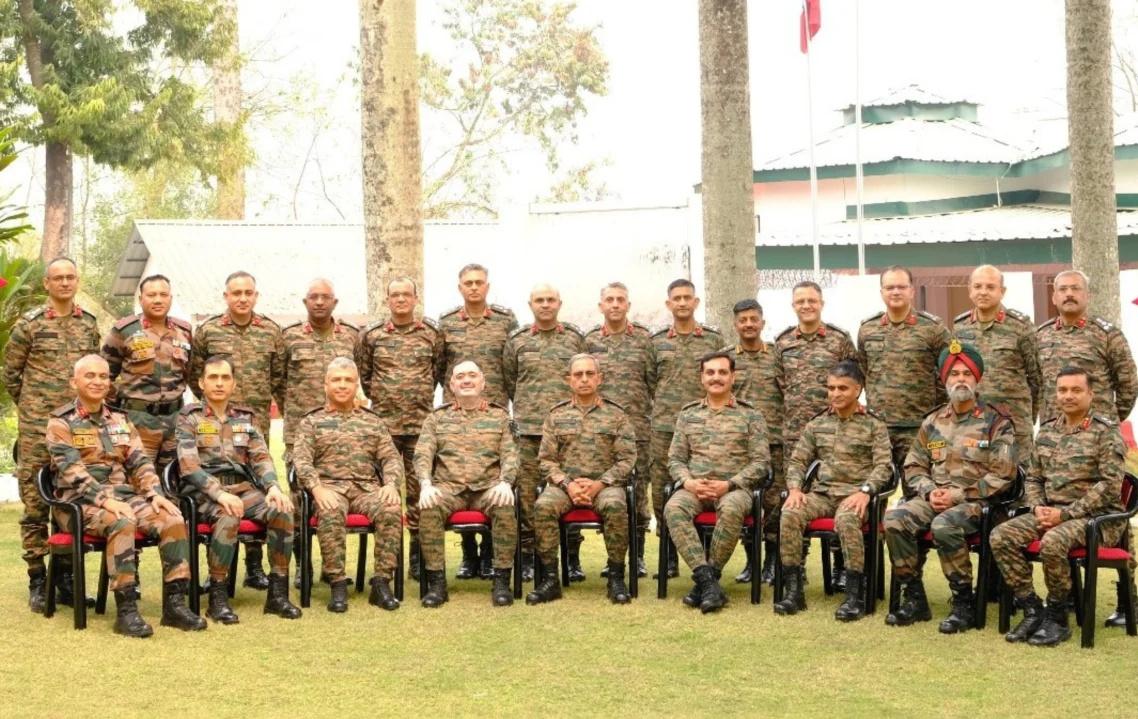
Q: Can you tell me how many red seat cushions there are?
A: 9